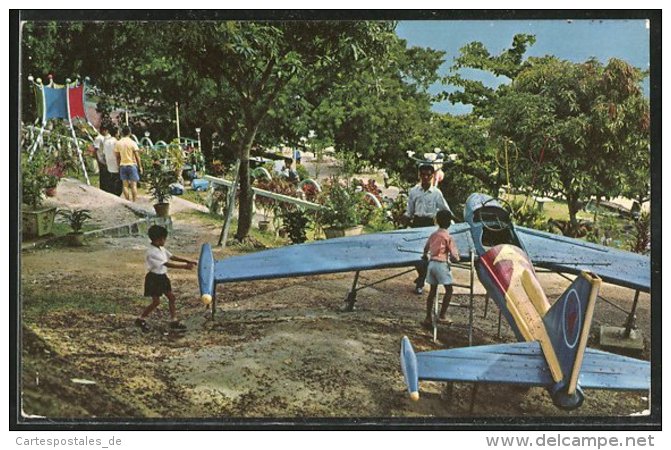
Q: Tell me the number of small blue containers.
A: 2